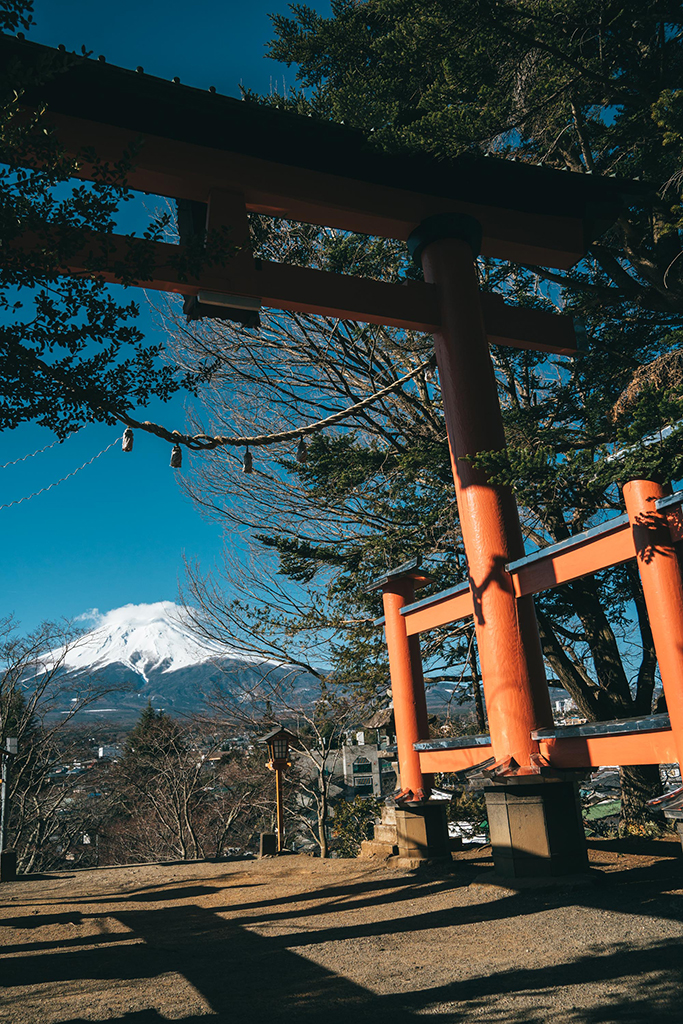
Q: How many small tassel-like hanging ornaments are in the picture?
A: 4